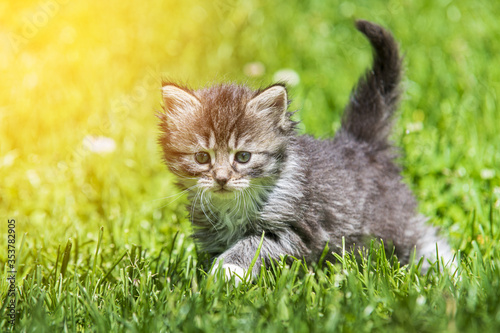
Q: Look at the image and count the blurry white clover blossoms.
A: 3